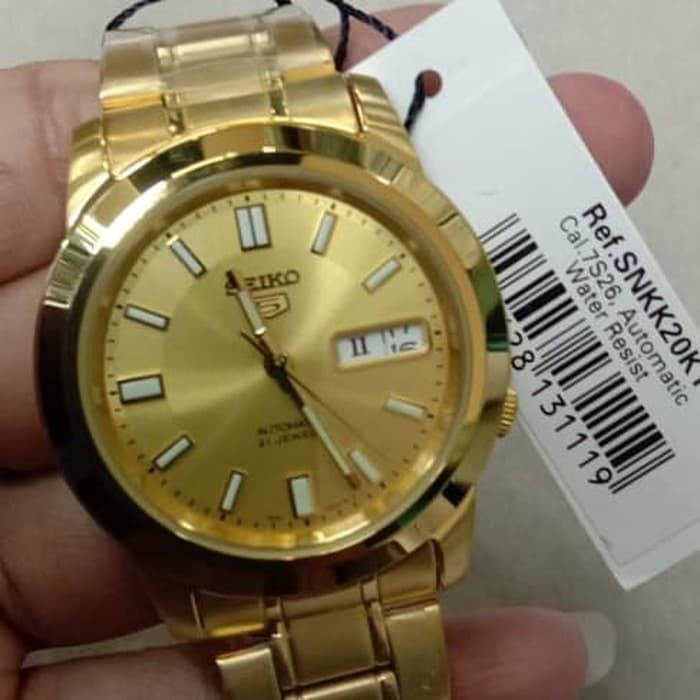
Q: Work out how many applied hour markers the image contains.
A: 11